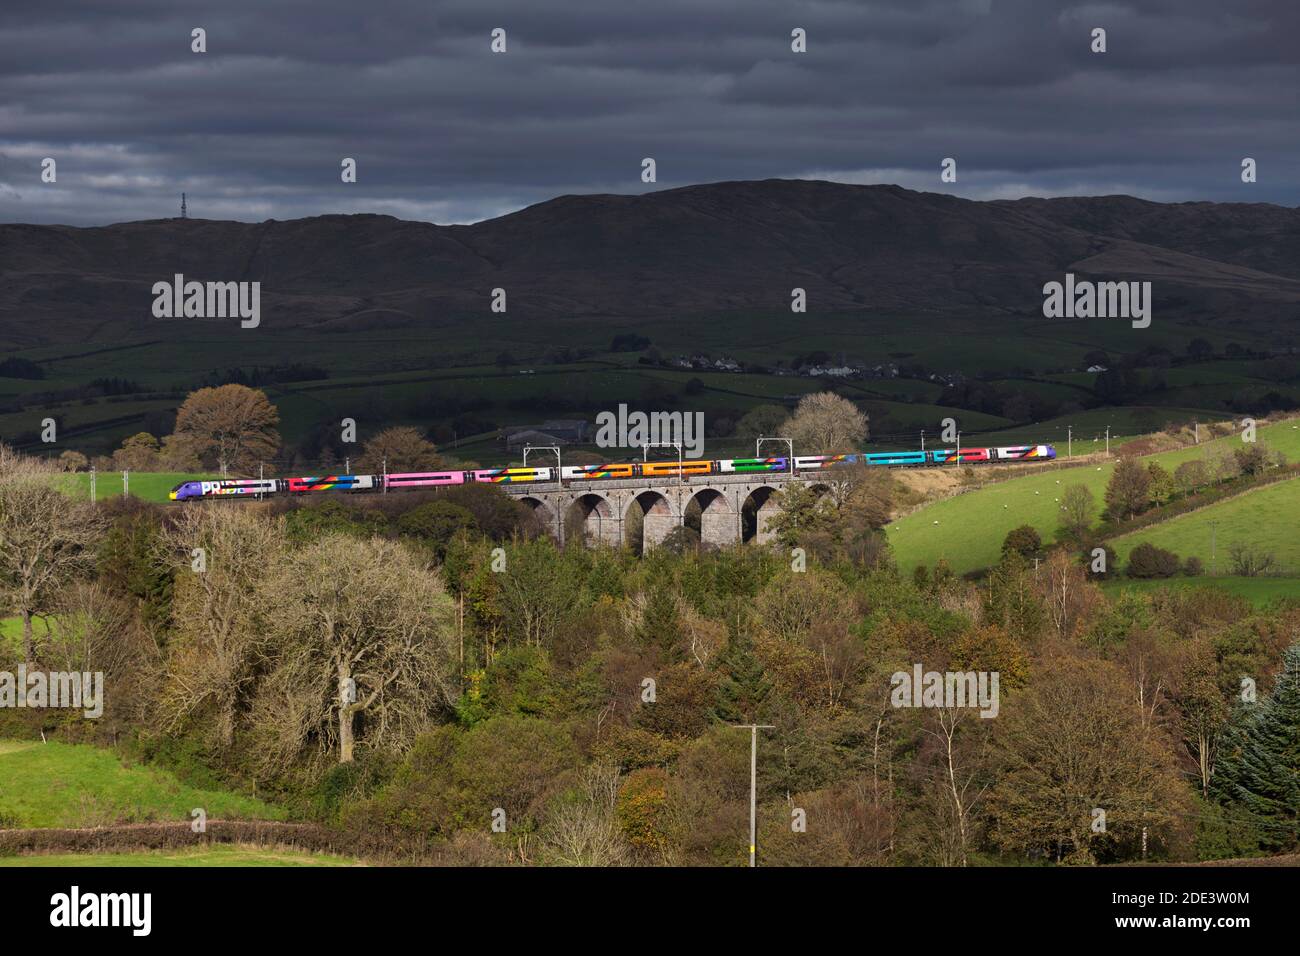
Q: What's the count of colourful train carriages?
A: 11